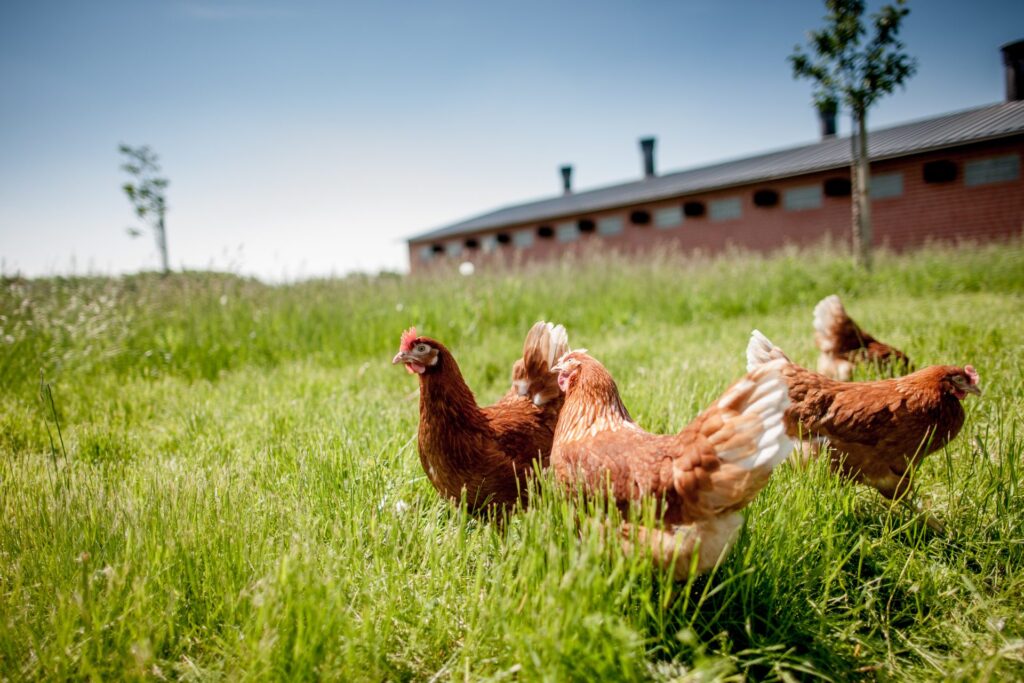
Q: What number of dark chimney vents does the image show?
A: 4